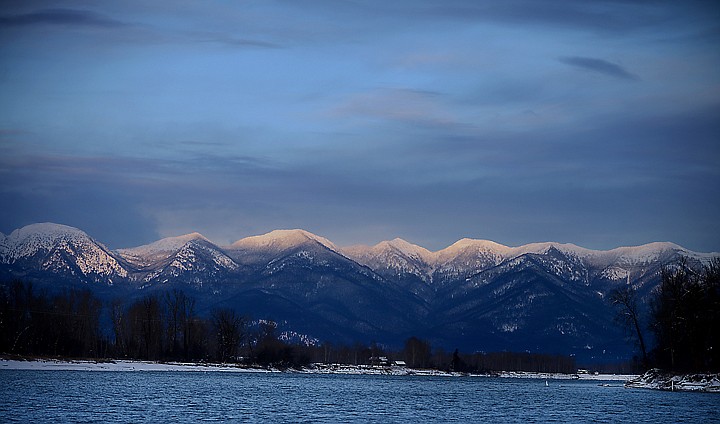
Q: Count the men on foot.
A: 0